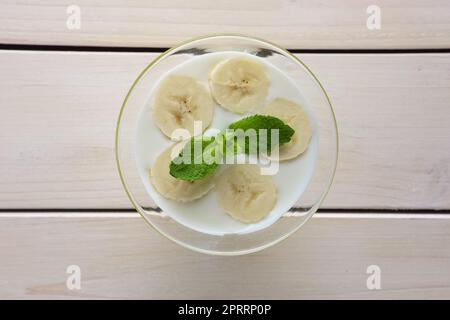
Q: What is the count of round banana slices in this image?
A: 5